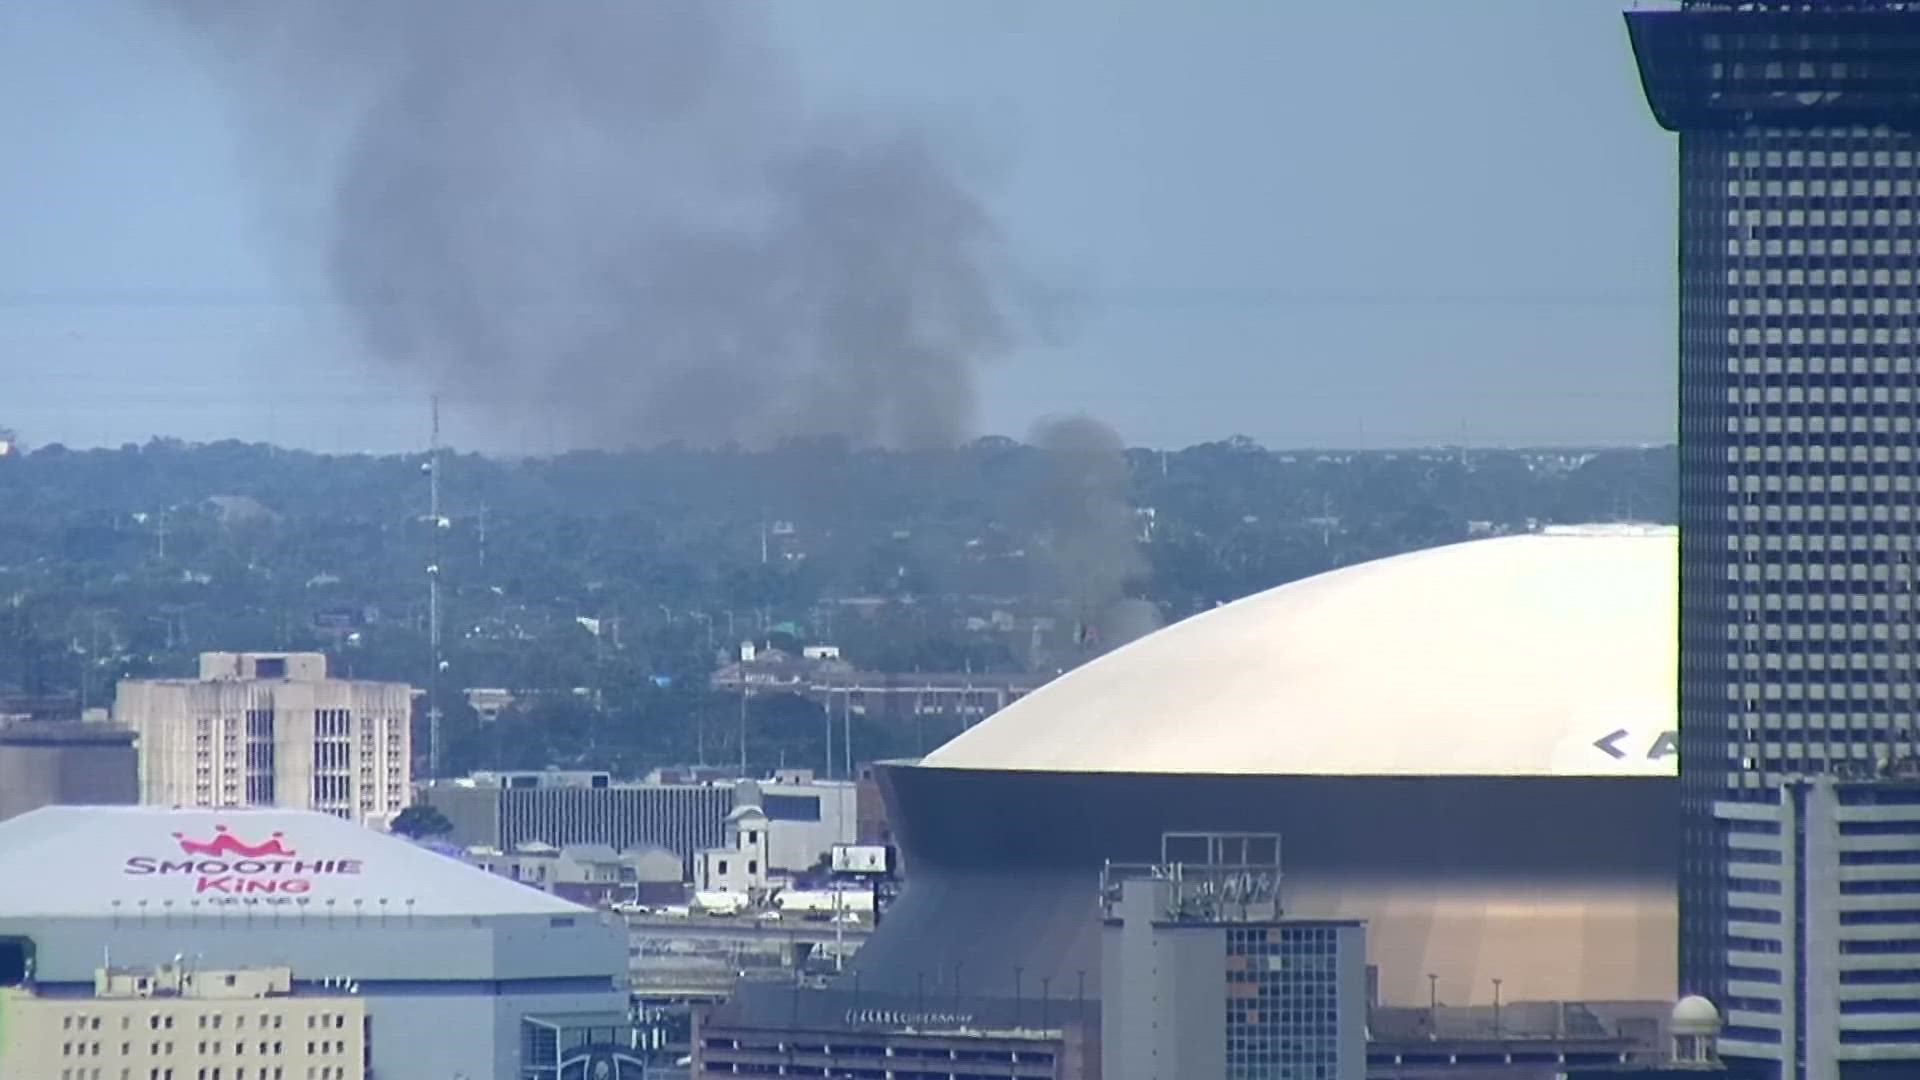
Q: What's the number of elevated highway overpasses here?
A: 1